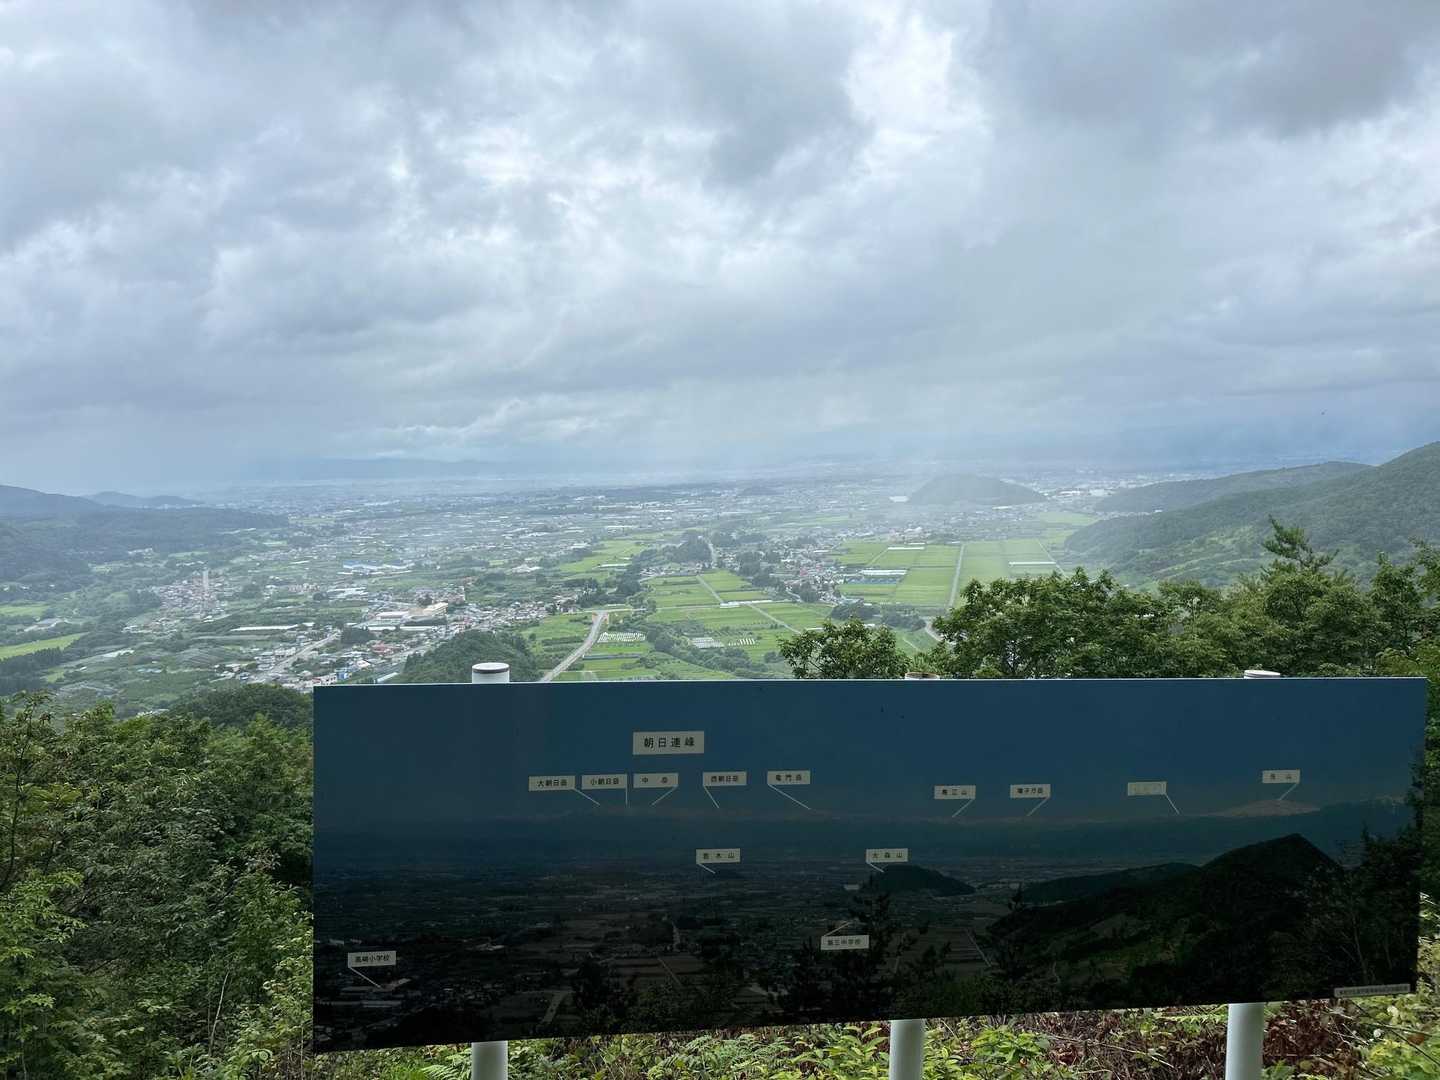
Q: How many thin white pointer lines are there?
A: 13